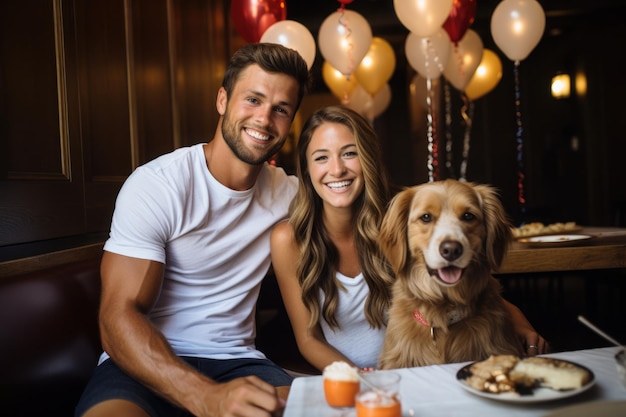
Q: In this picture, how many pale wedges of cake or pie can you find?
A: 1